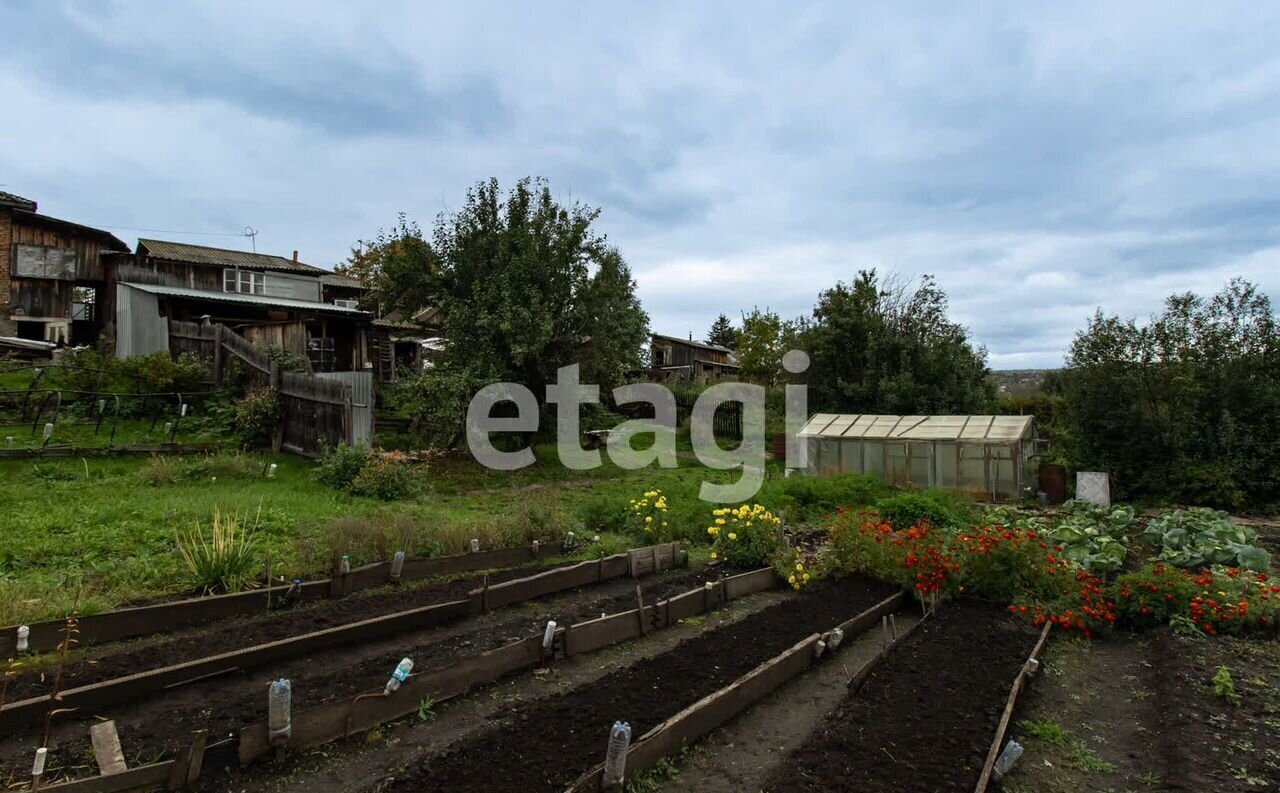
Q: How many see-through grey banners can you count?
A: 1